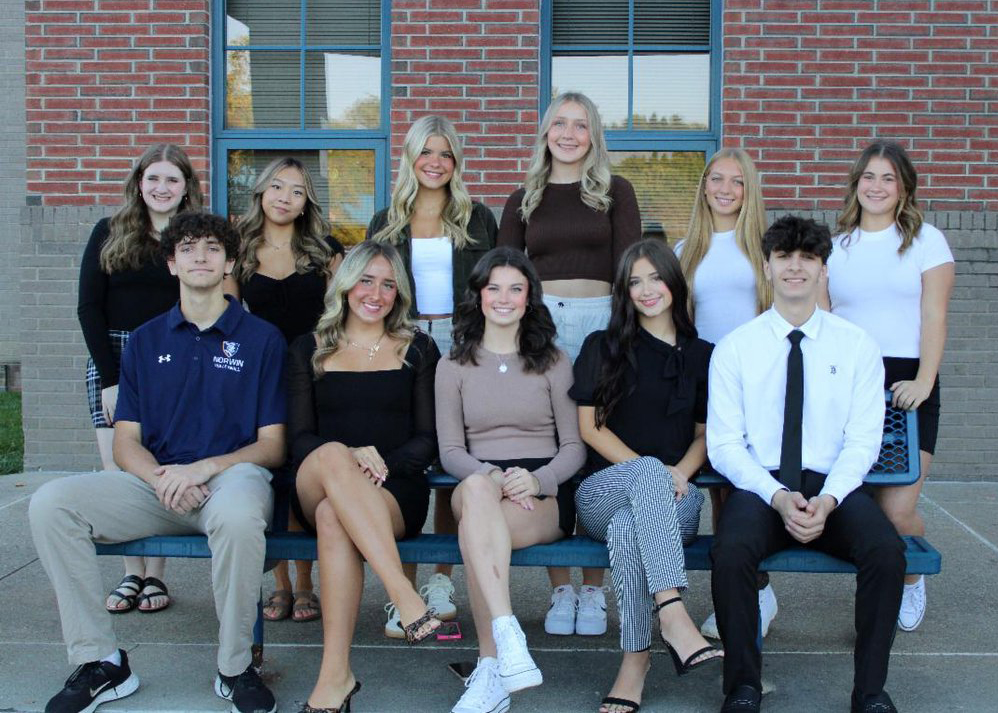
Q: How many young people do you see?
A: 11